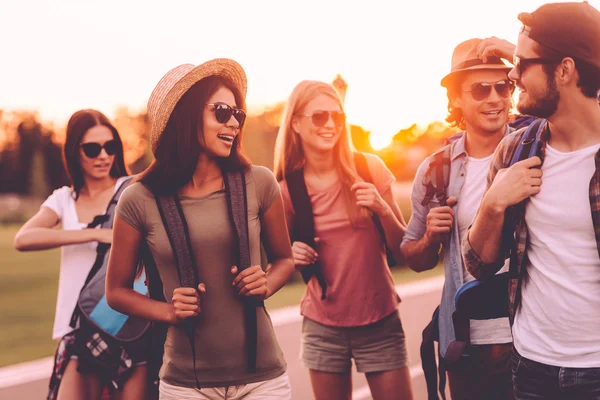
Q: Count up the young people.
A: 5